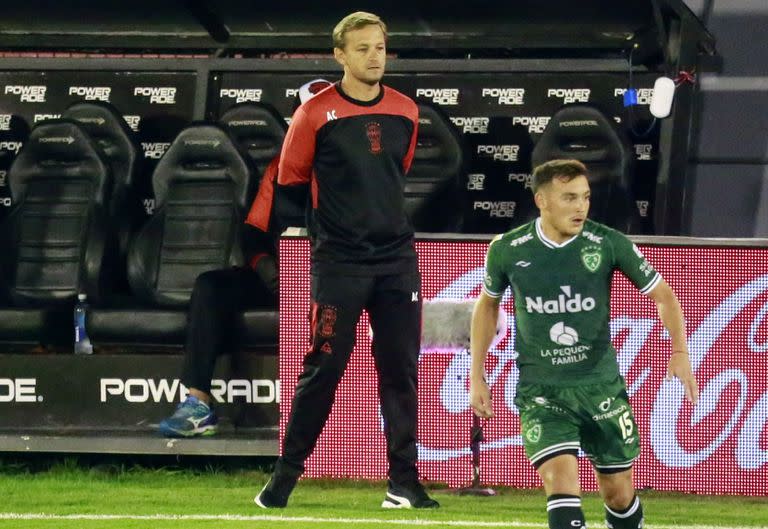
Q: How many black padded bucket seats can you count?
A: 6